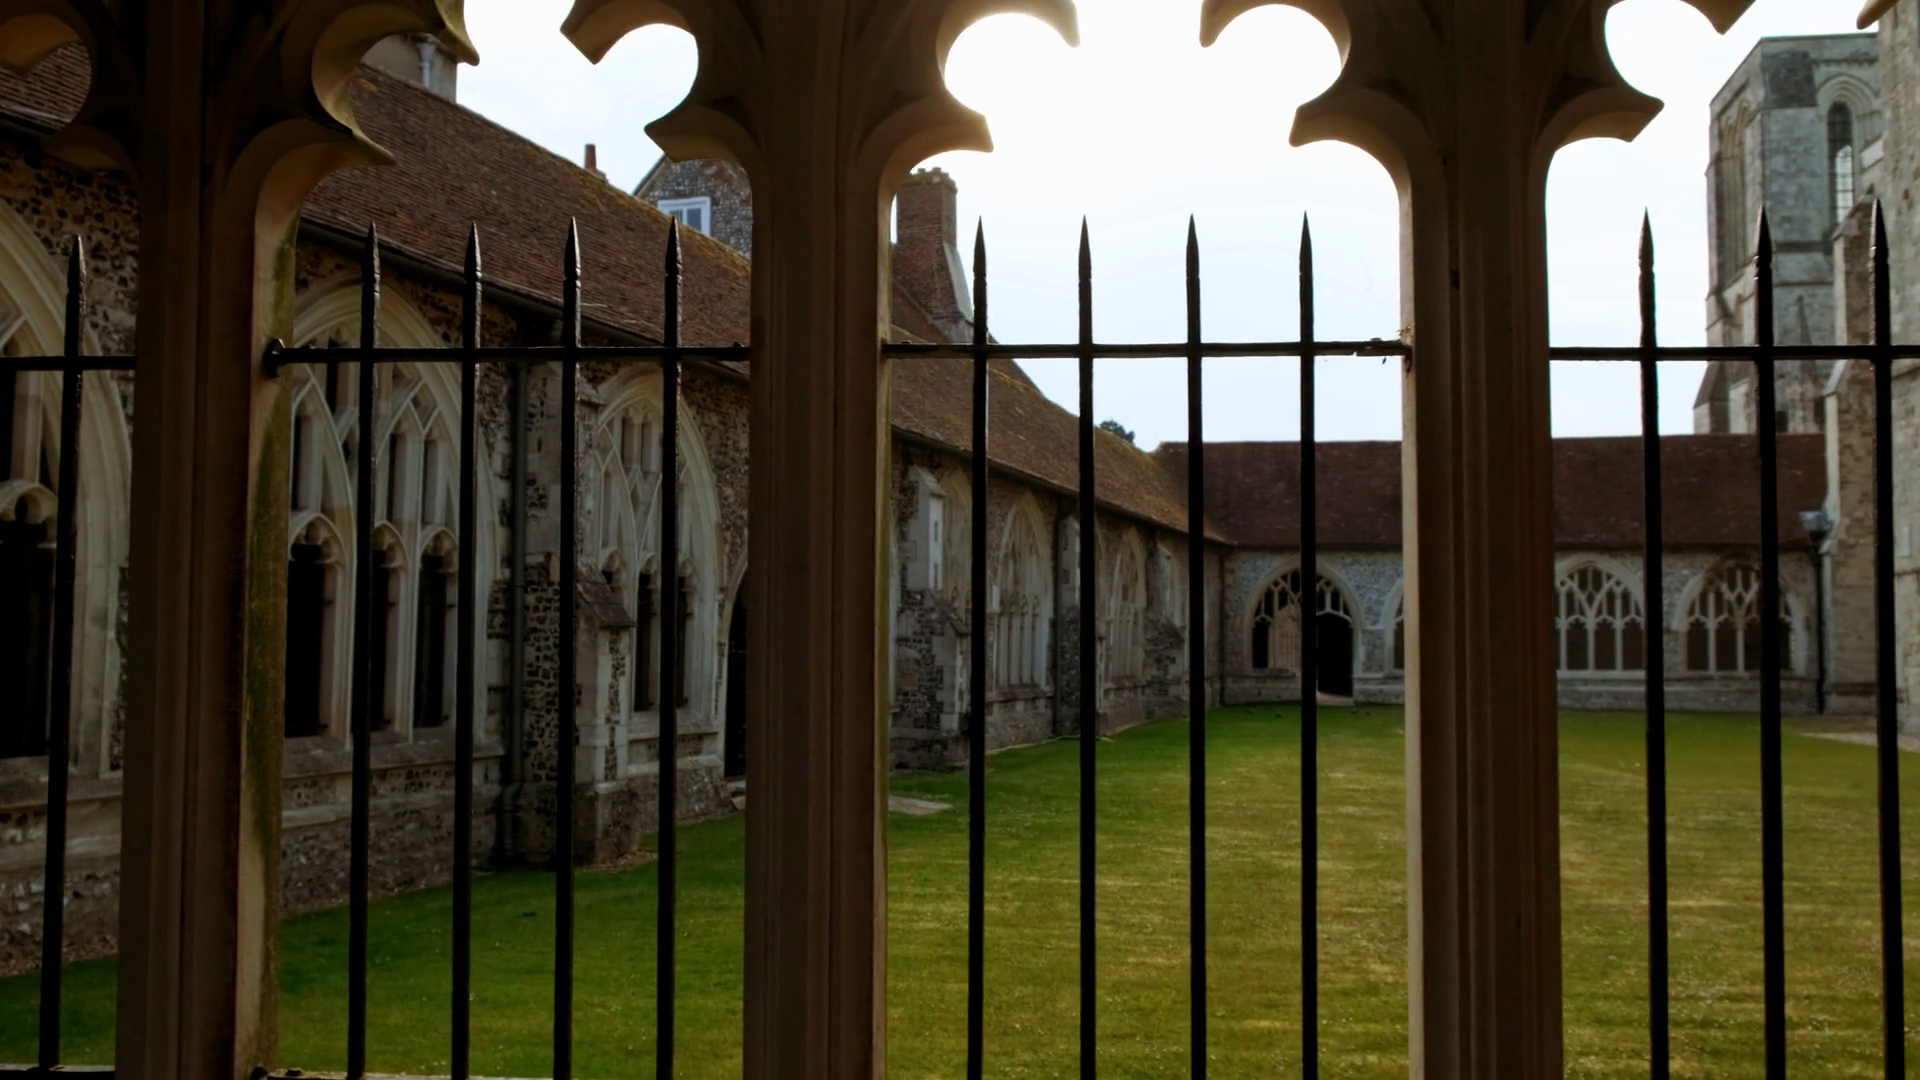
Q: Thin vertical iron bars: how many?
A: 12